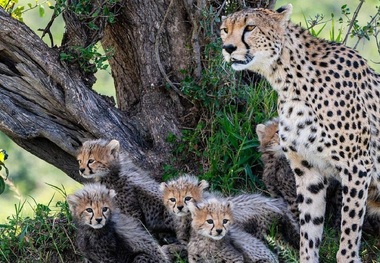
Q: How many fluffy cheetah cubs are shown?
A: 5